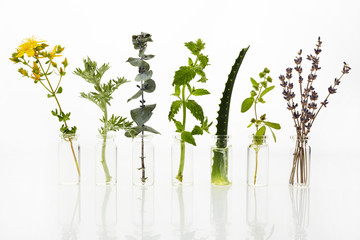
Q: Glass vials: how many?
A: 7